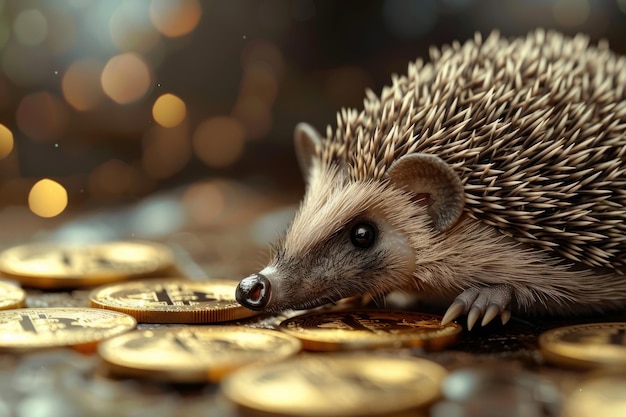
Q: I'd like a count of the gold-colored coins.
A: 9